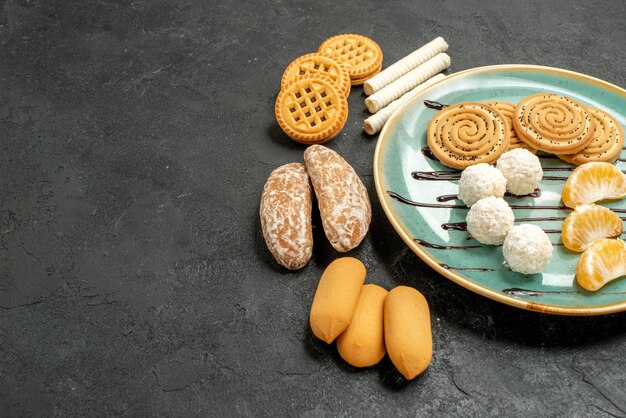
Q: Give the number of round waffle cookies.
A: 3